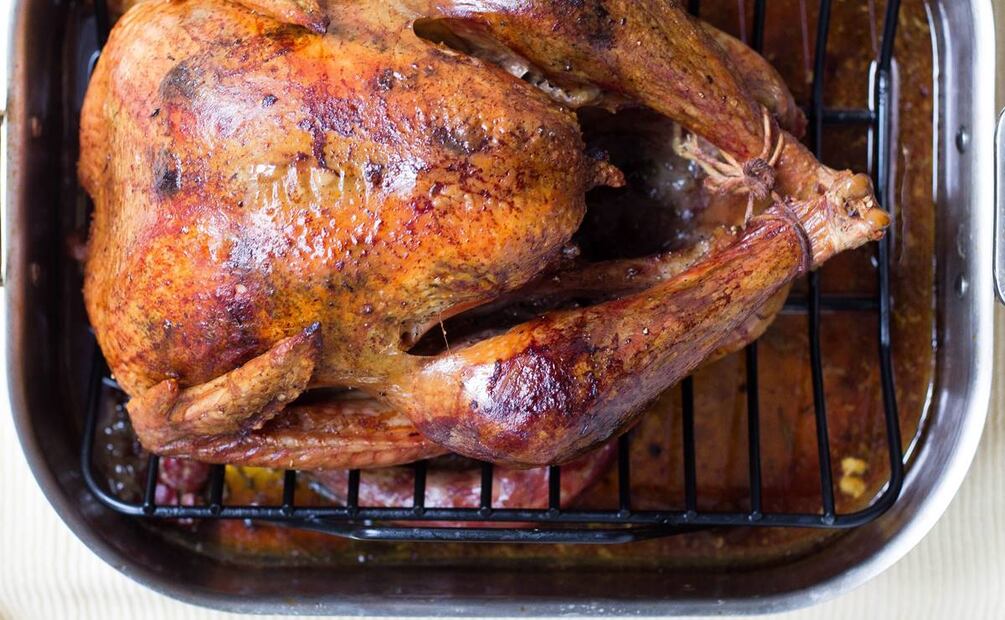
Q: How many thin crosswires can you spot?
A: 11